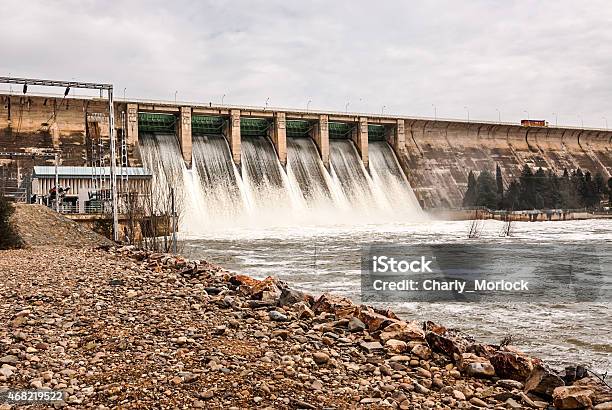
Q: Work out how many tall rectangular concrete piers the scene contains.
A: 7